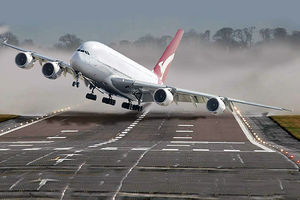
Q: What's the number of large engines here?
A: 4